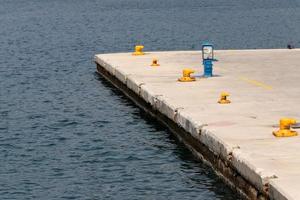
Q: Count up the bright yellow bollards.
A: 5